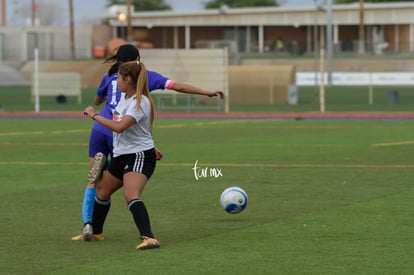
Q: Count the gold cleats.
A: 2